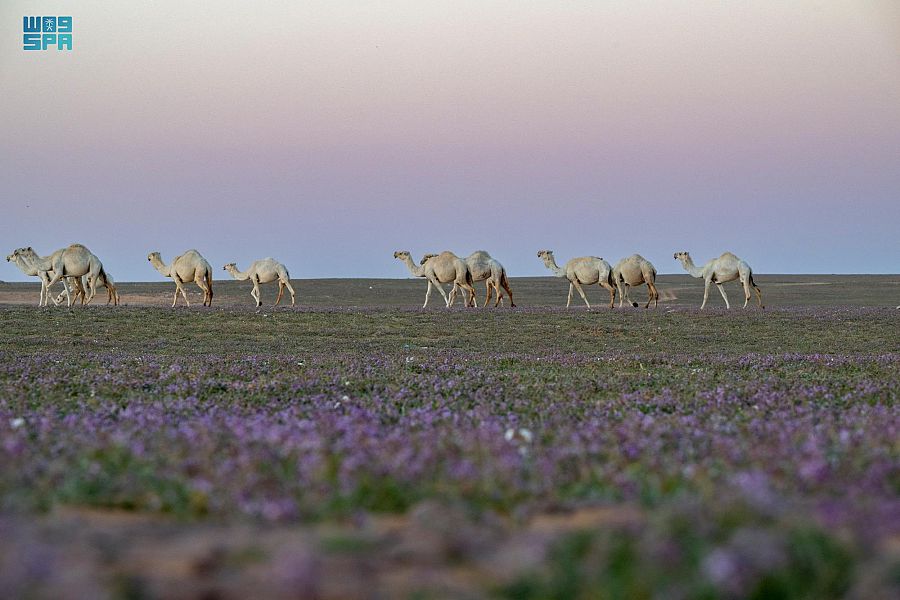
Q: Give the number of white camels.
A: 10